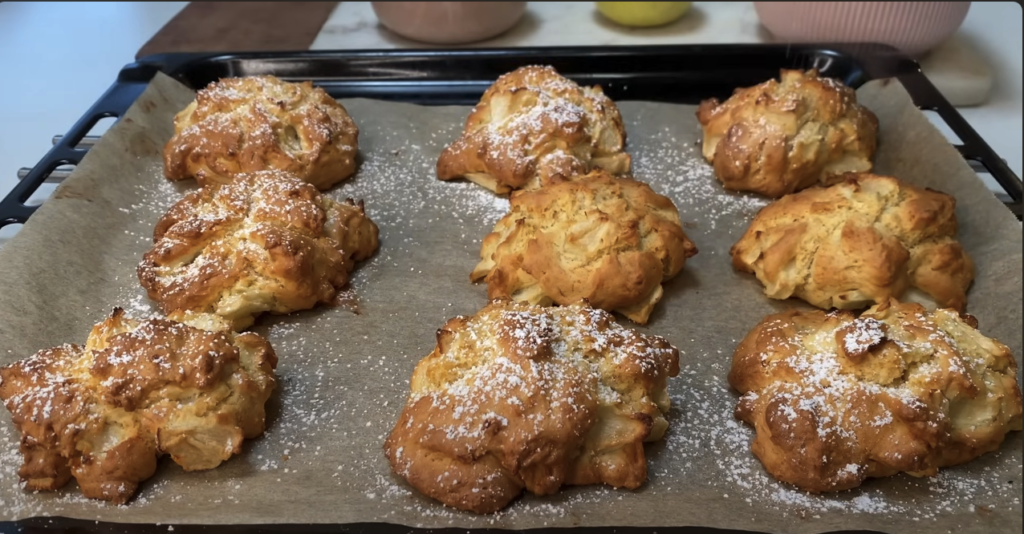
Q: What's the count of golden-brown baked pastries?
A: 9